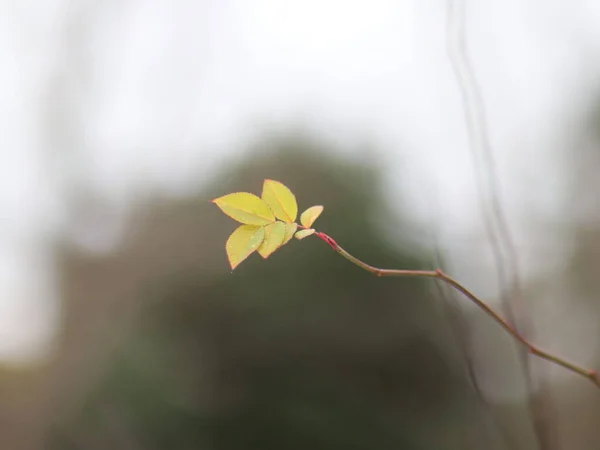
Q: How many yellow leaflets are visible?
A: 7